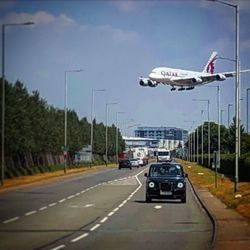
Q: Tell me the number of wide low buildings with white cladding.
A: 1